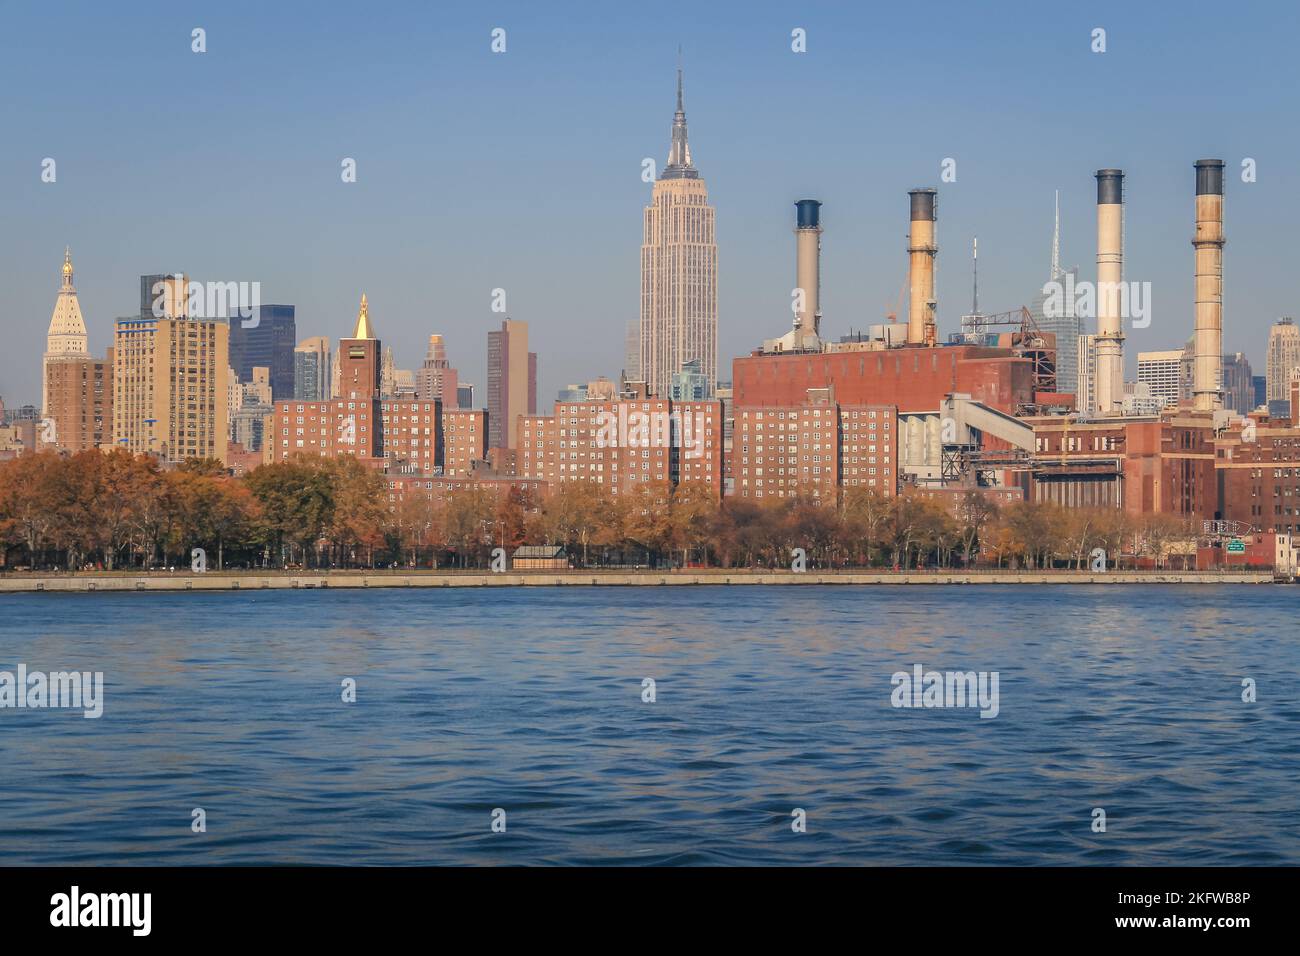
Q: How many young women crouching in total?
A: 0